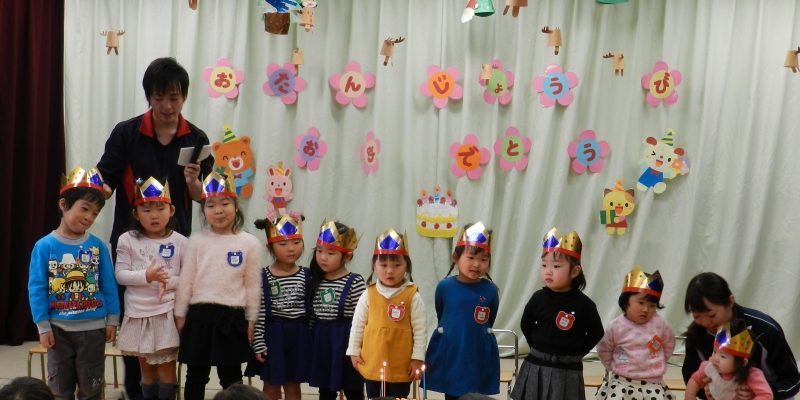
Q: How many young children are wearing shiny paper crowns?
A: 10